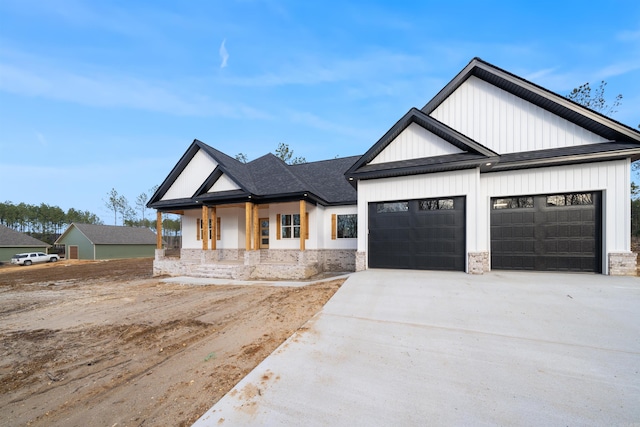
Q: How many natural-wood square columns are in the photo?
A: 6